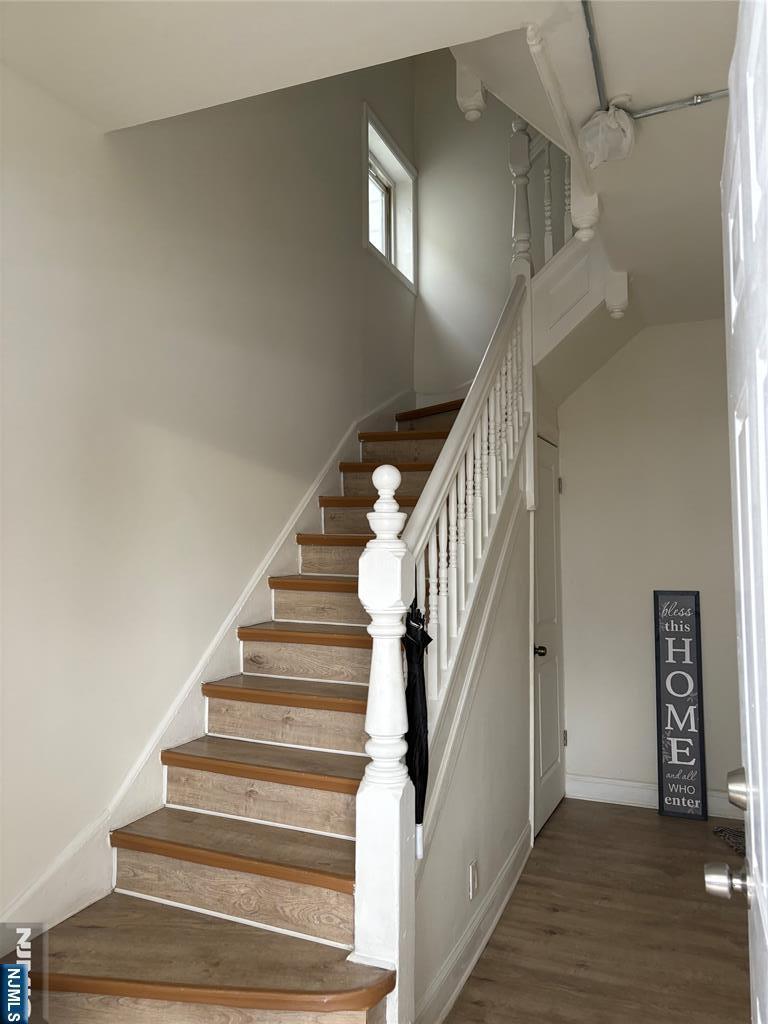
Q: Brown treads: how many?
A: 11